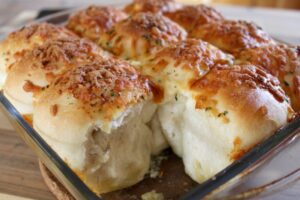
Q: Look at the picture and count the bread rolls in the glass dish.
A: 11